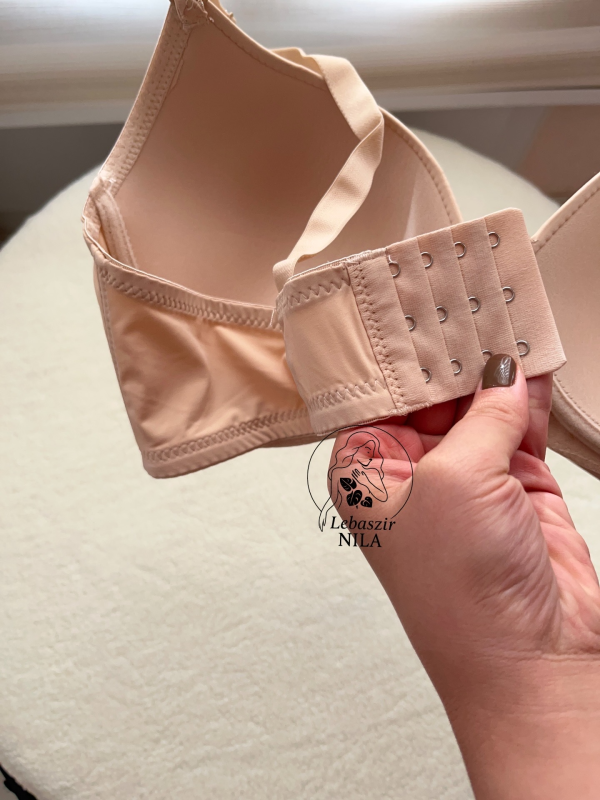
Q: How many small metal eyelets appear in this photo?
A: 12